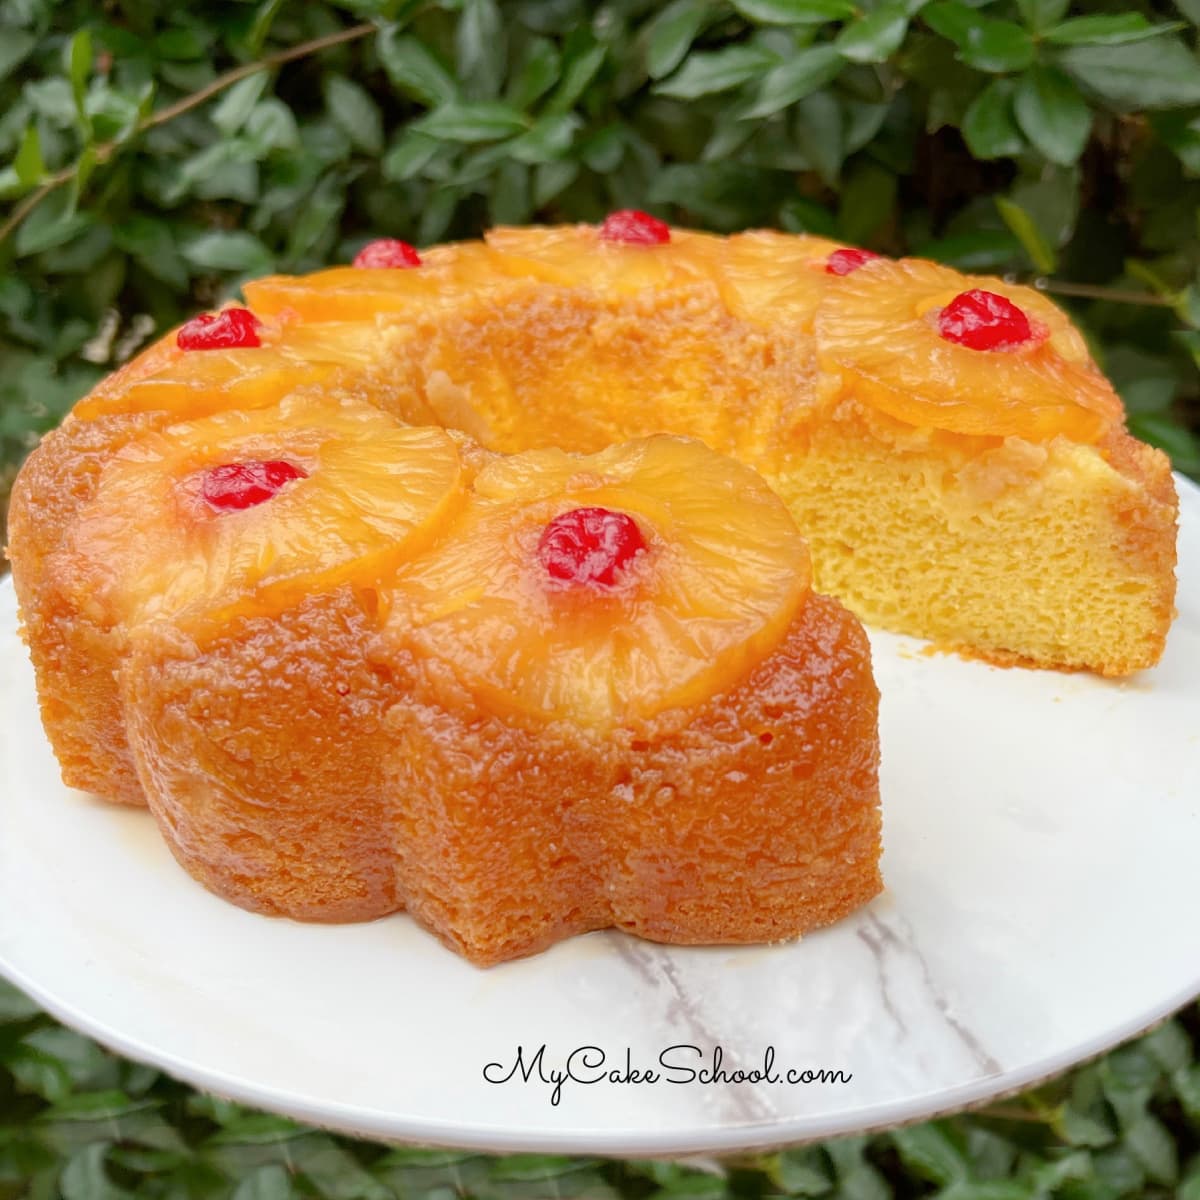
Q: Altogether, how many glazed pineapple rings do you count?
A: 7